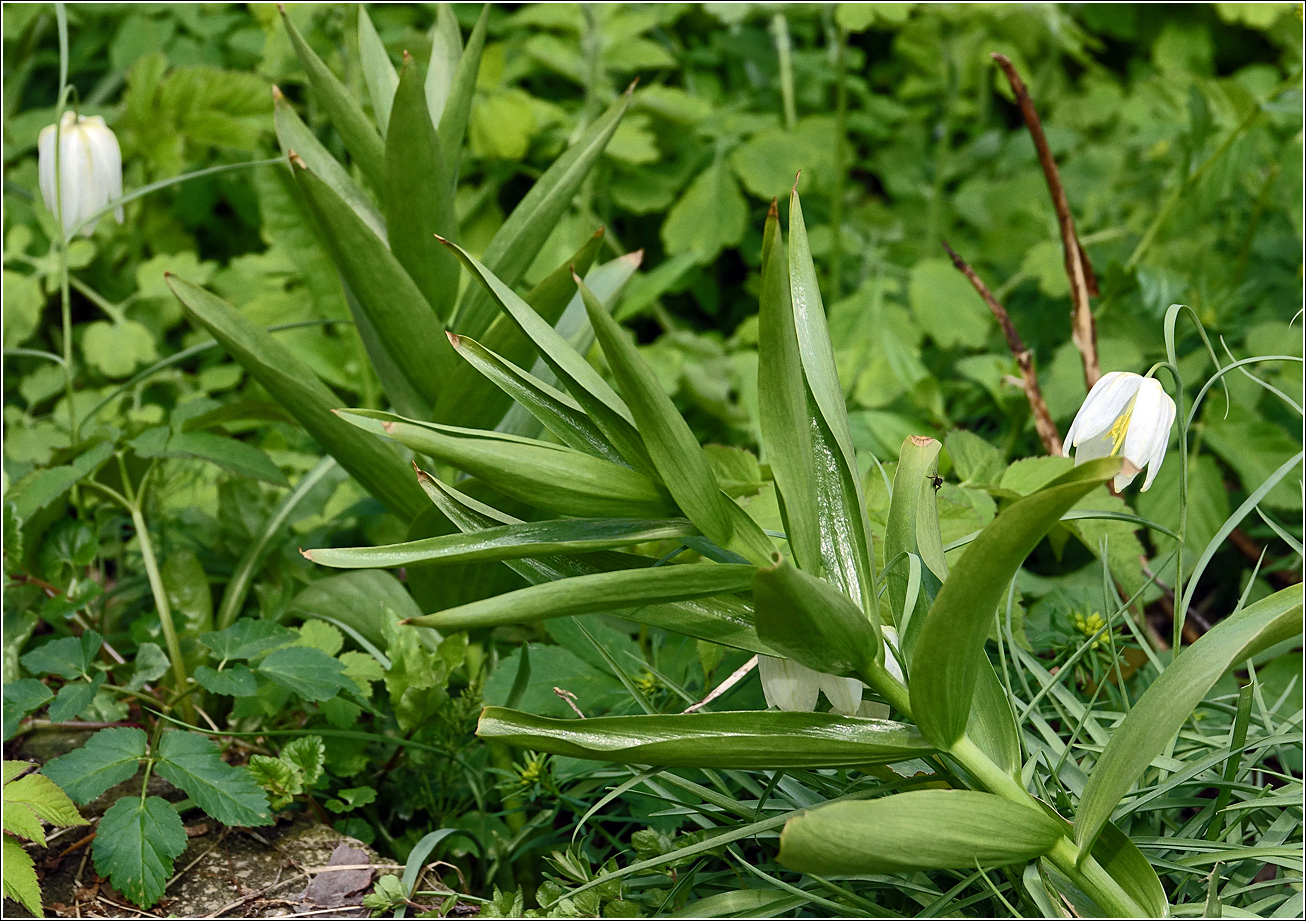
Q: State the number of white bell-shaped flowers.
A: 3